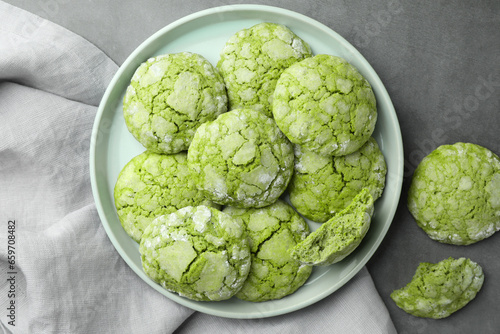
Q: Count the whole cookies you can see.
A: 9